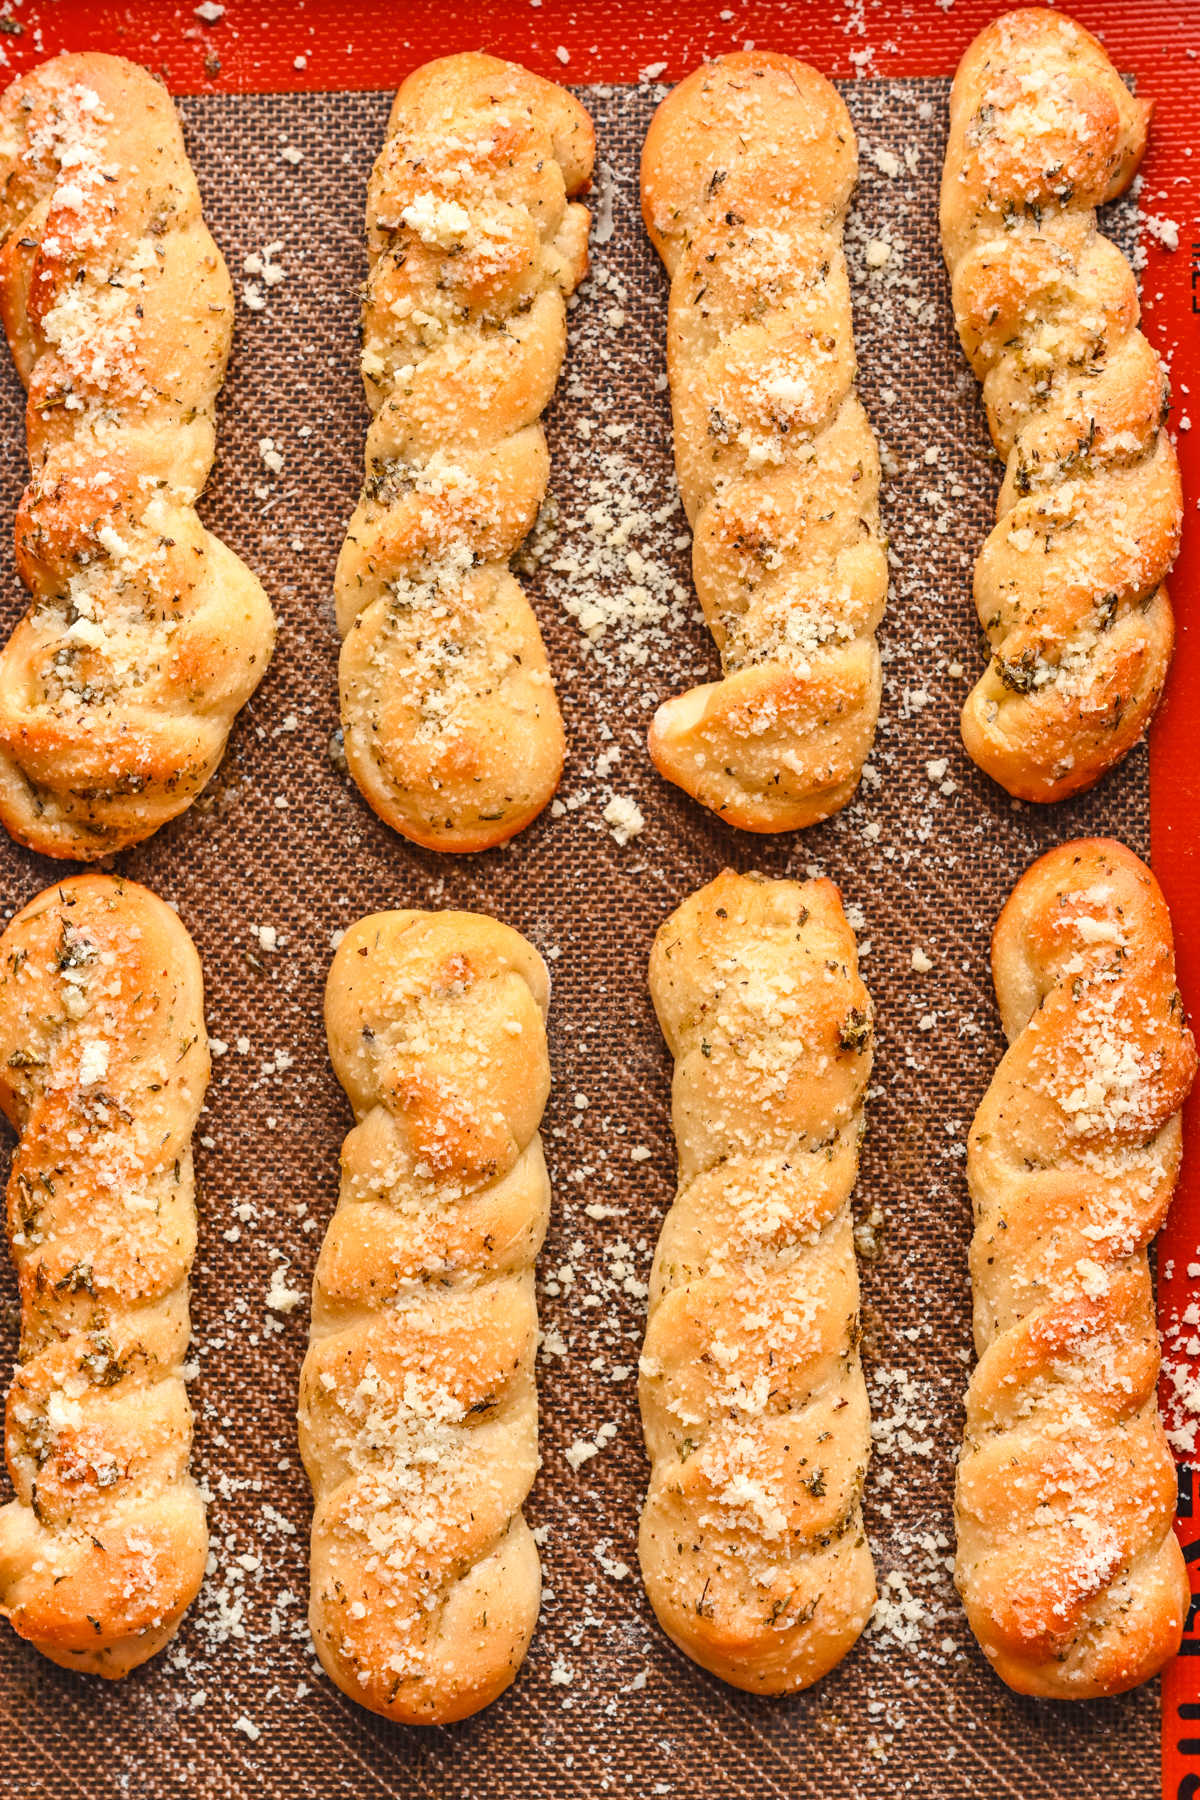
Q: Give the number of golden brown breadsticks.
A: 8